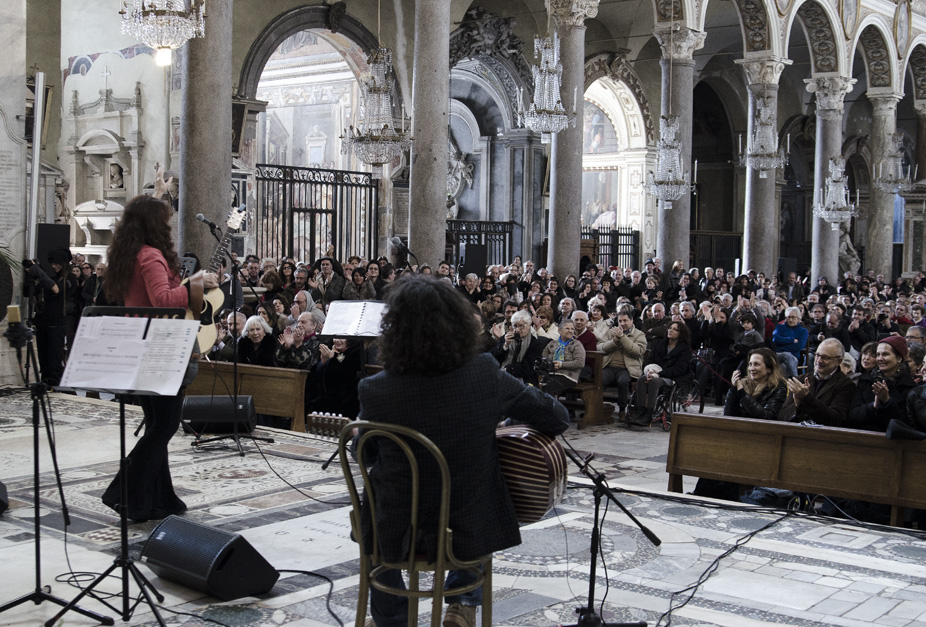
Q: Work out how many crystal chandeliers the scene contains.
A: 7